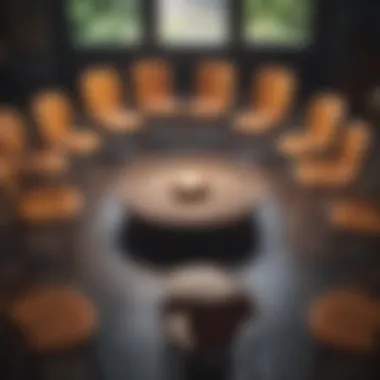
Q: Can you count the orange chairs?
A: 12